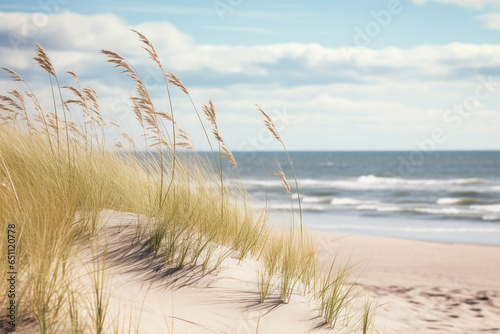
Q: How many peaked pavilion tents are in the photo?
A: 0